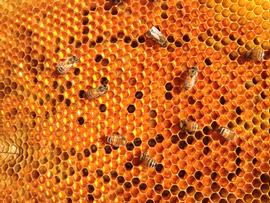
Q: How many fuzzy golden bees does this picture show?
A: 9